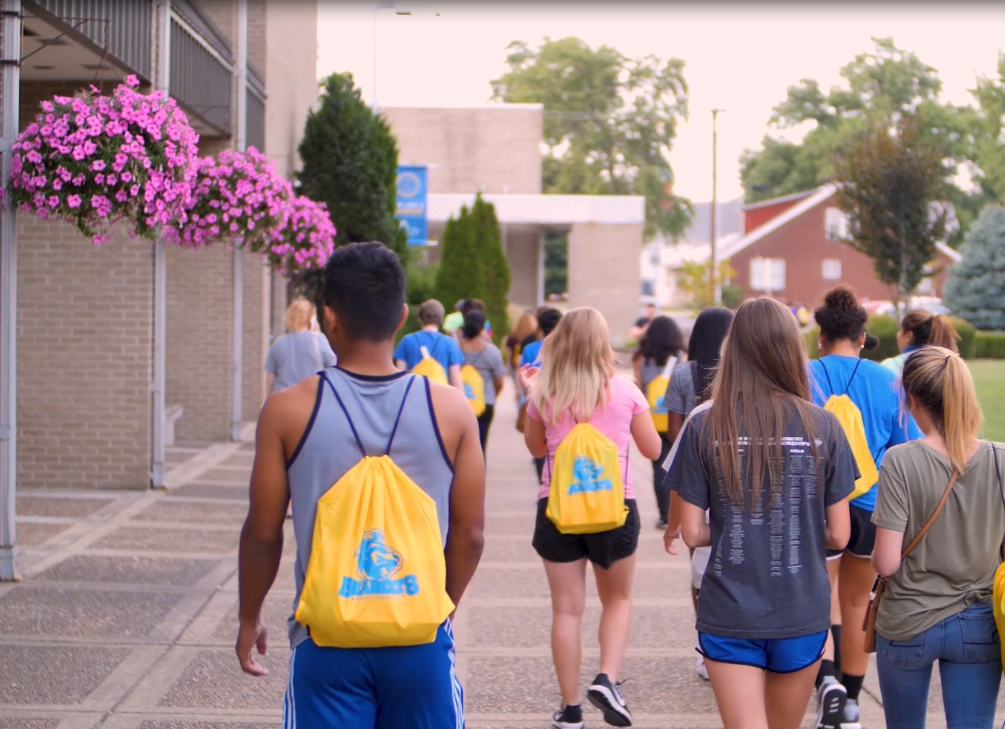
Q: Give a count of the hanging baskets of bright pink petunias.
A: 3